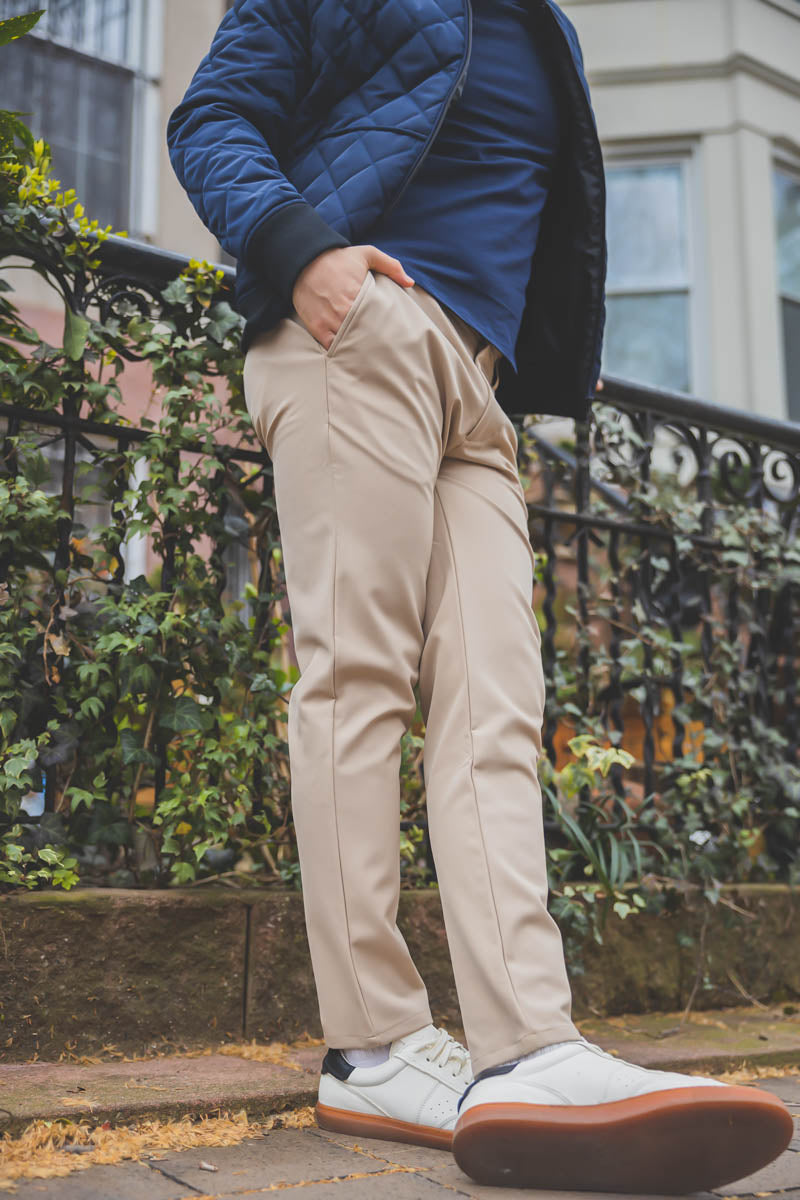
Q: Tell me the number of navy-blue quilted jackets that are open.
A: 1